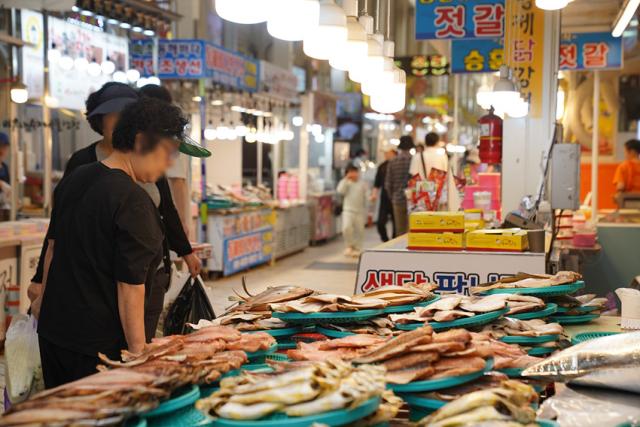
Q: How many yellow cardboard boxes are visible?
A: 3